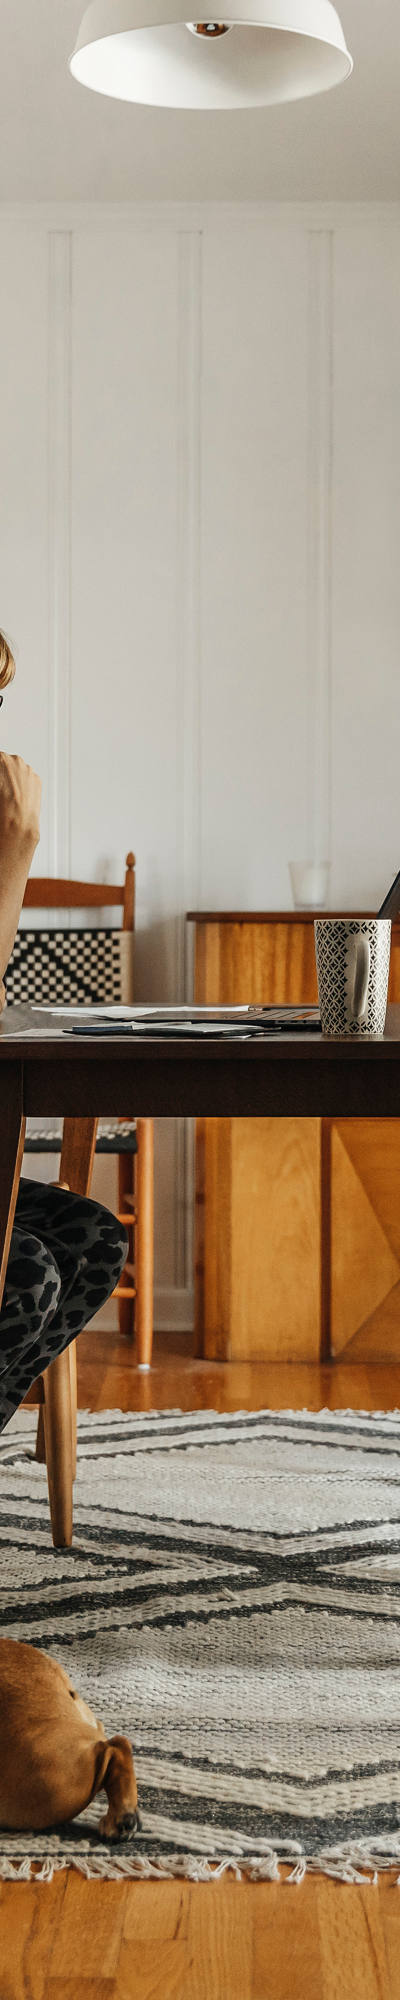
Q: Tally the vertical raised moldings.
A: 3